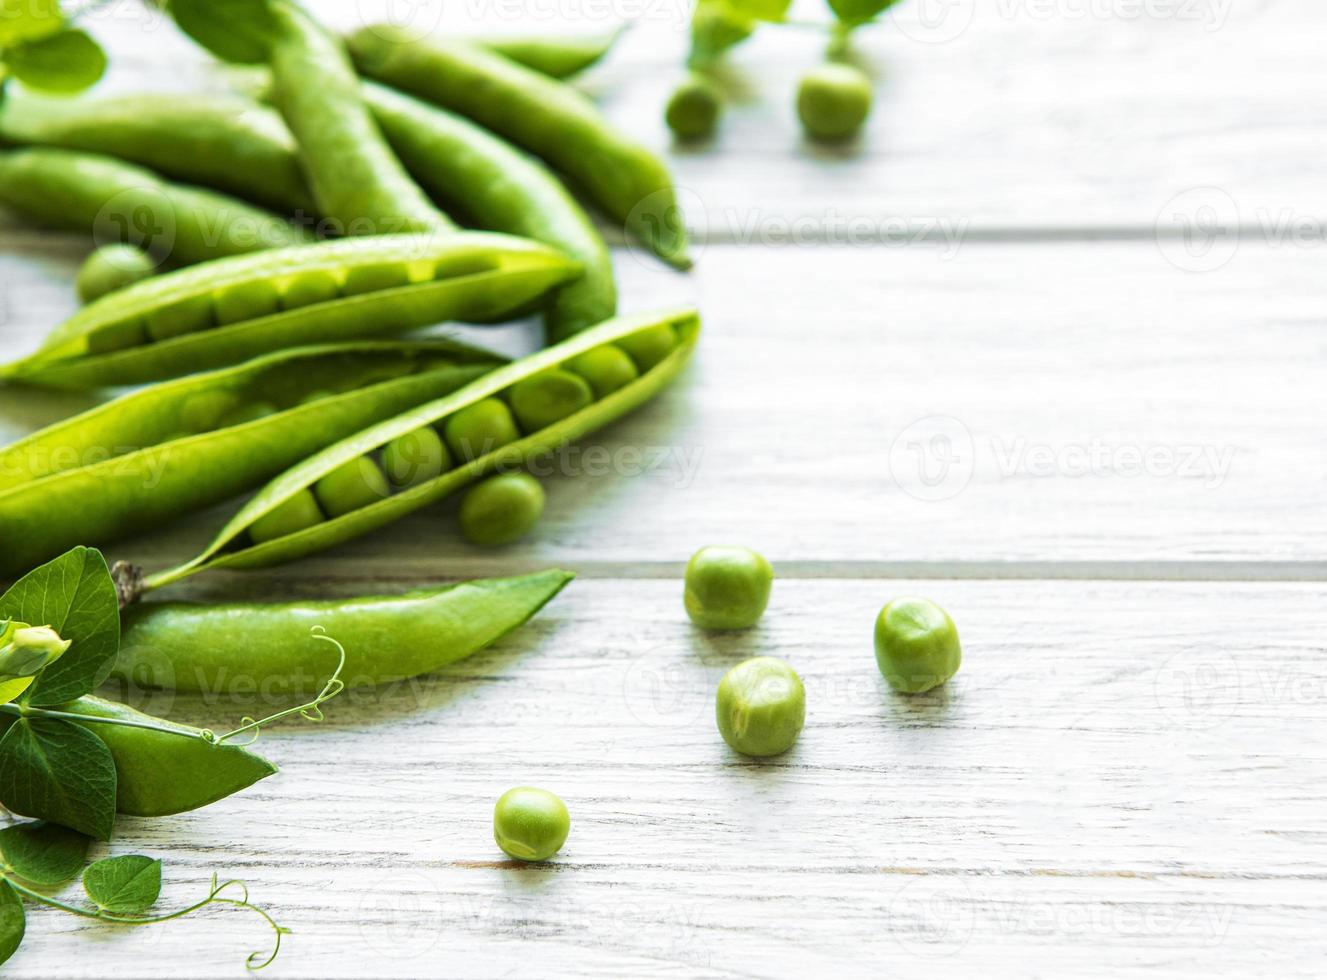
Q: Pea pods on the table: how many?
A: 11